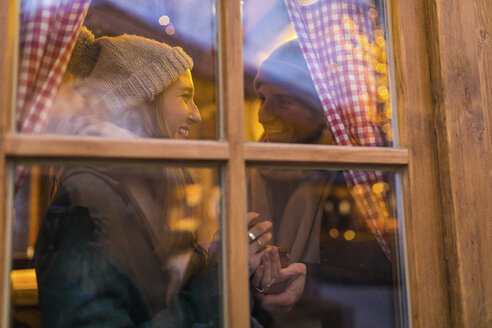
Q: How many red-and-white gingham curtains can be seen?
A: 2